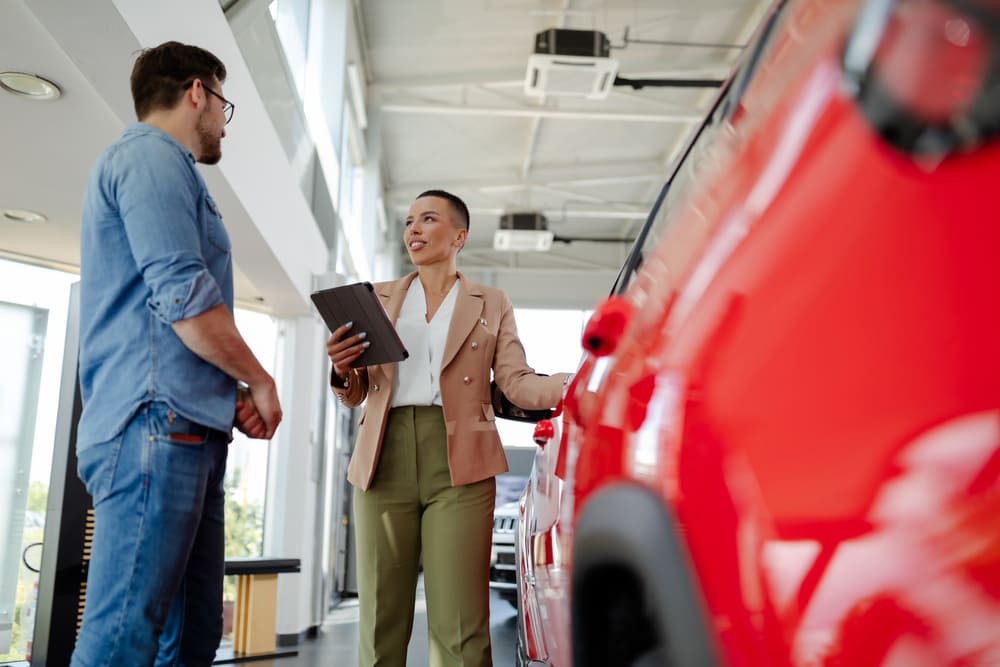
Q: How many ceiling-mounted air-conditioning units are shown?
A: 2